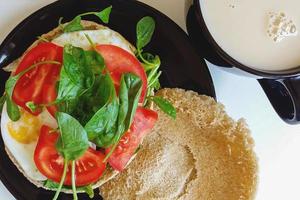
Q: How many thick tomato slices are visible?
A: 4